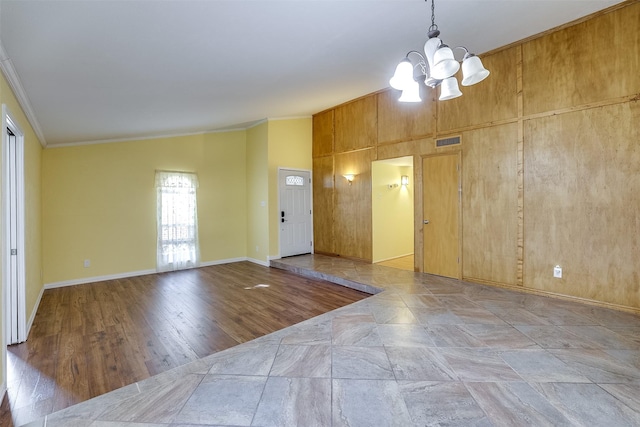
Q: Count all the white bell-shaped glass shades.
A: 5